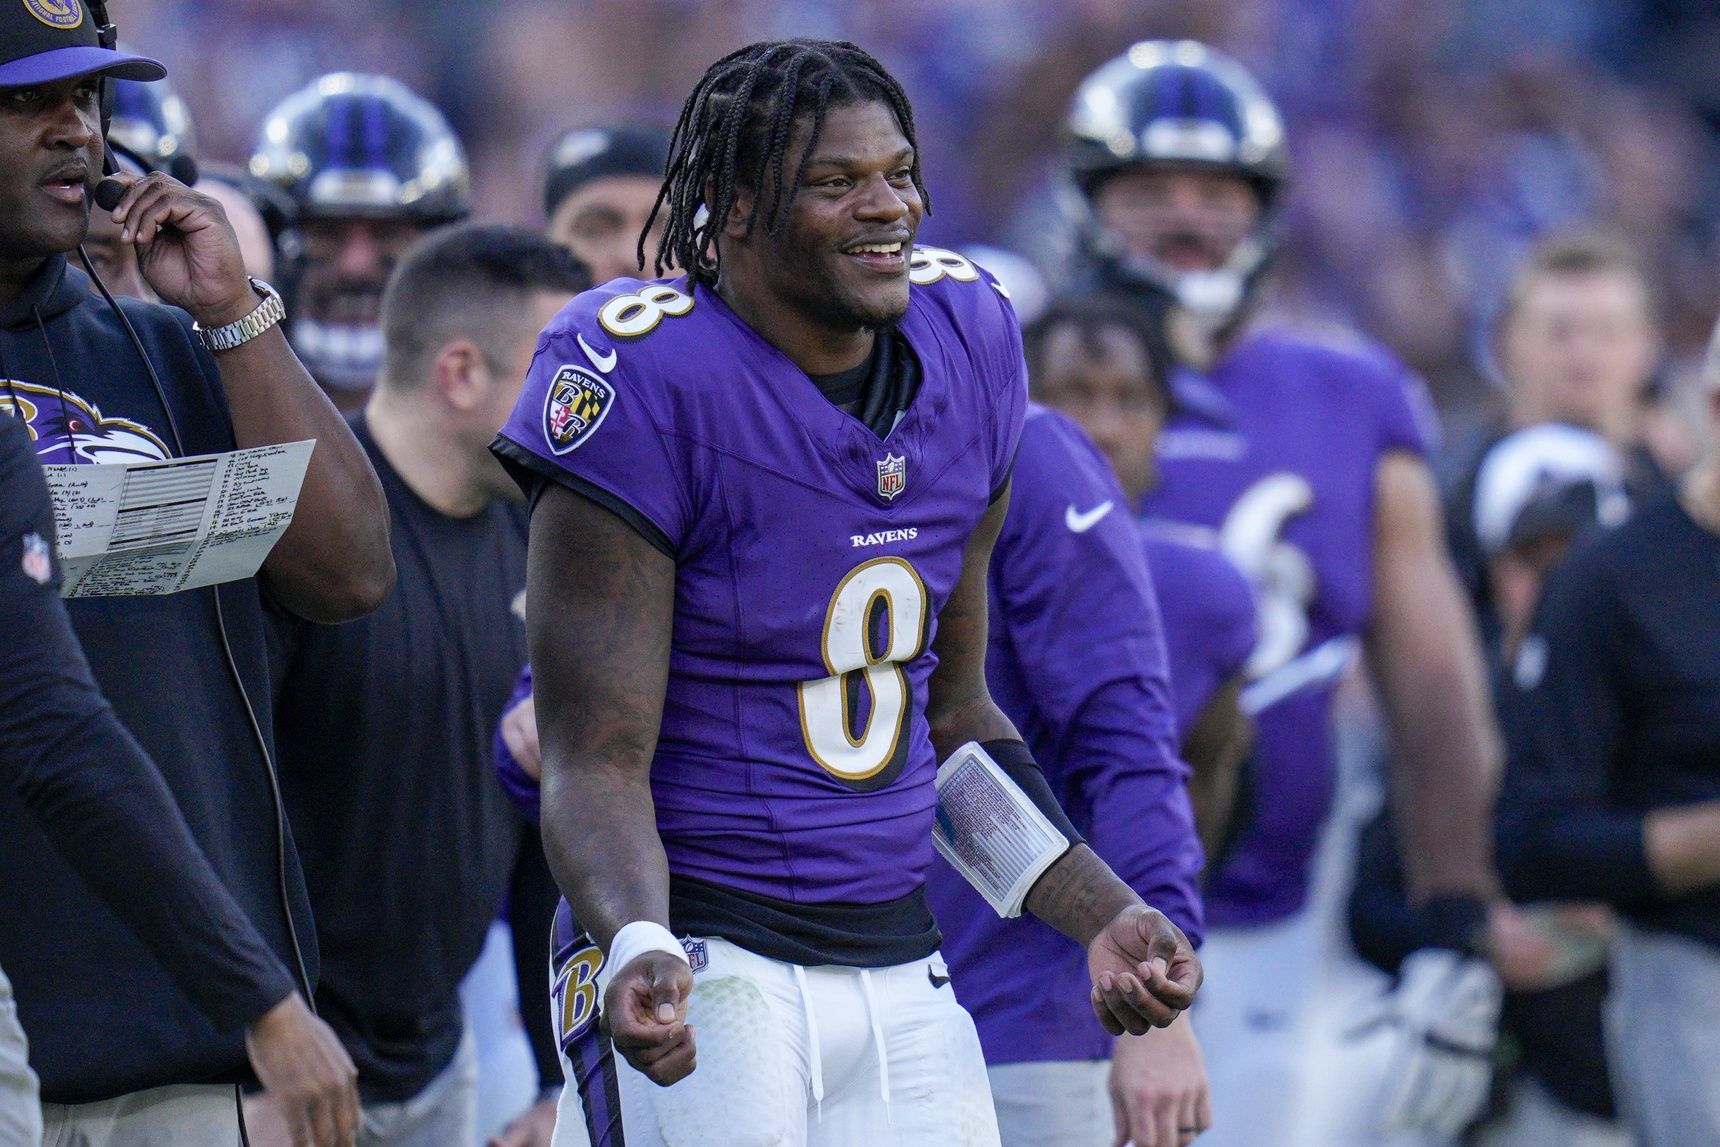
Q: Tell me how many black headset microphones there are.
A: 2